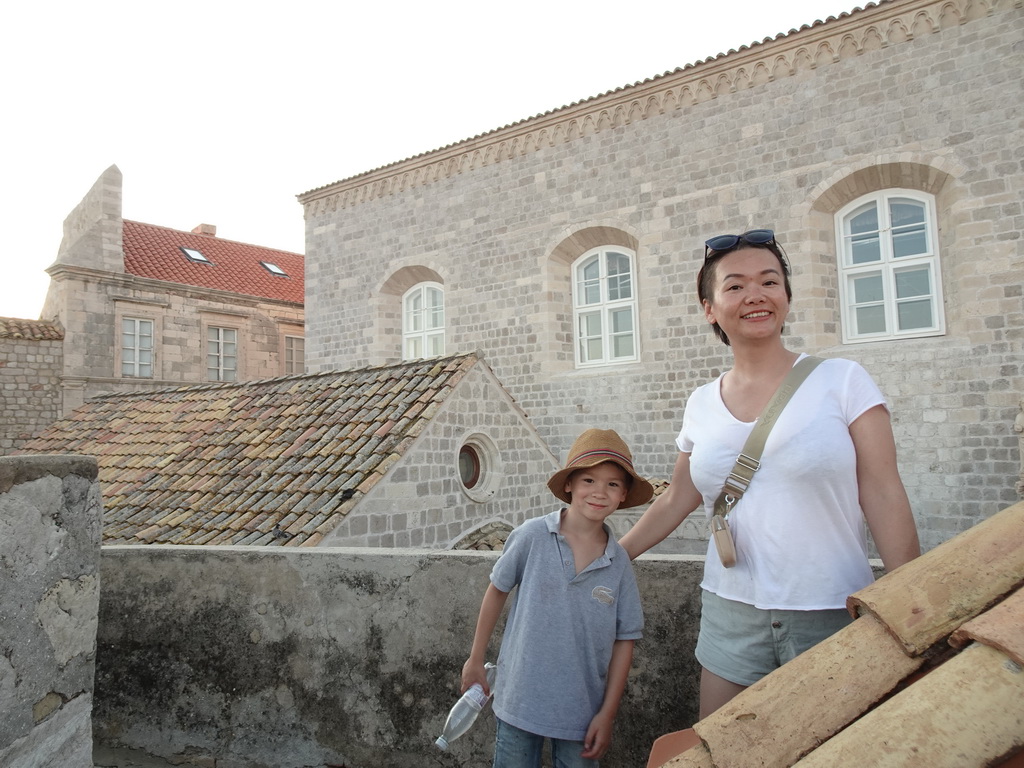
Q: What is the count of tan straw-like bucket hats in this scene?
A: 1